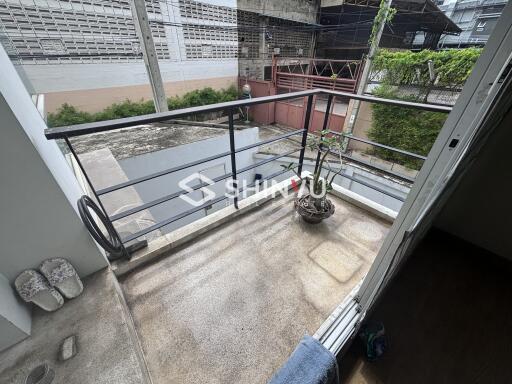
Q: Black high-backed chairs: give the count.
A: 0